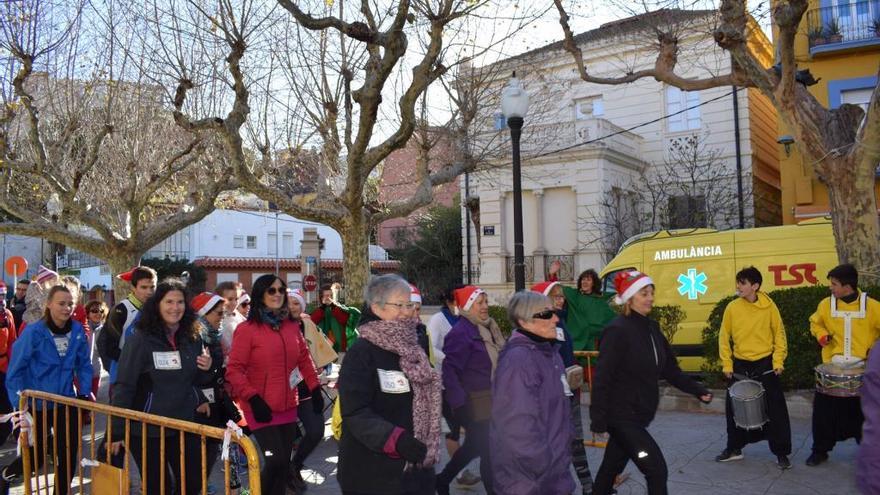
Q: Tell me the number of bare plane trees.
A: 3